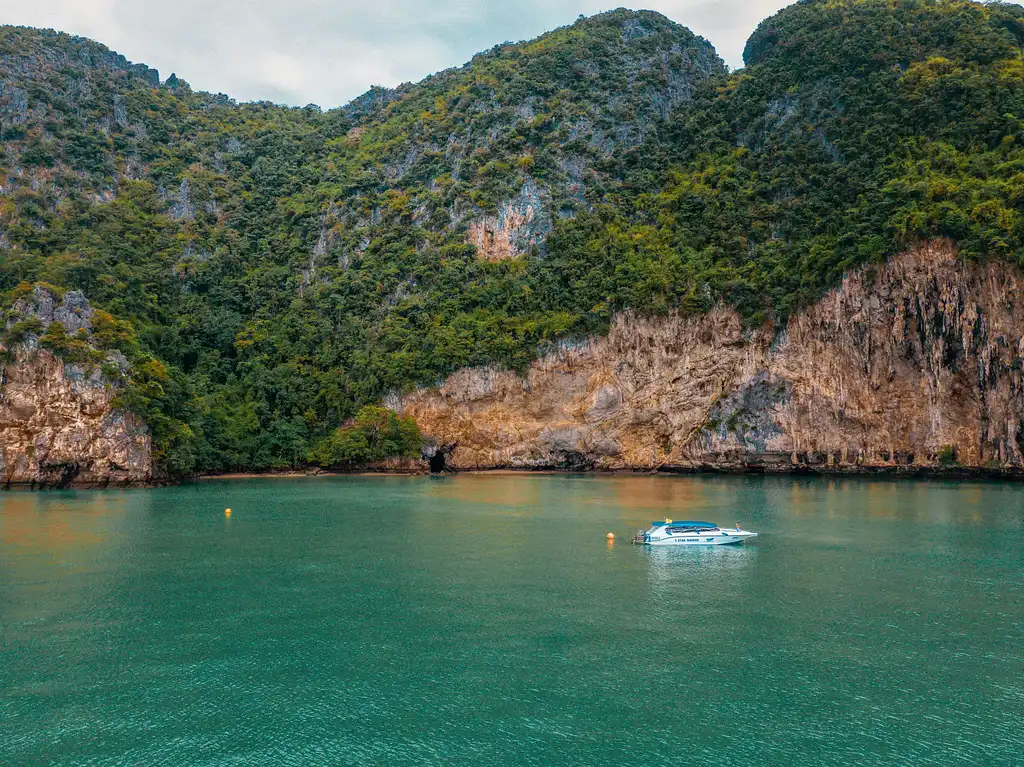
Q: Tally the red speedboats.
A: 0